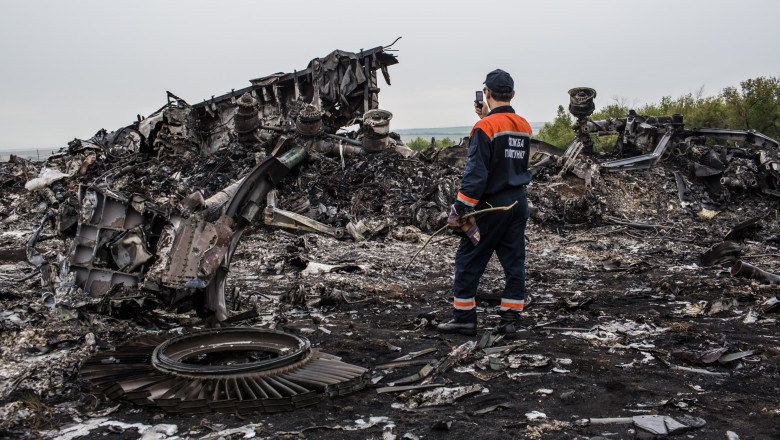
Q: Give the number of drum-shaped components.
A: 4